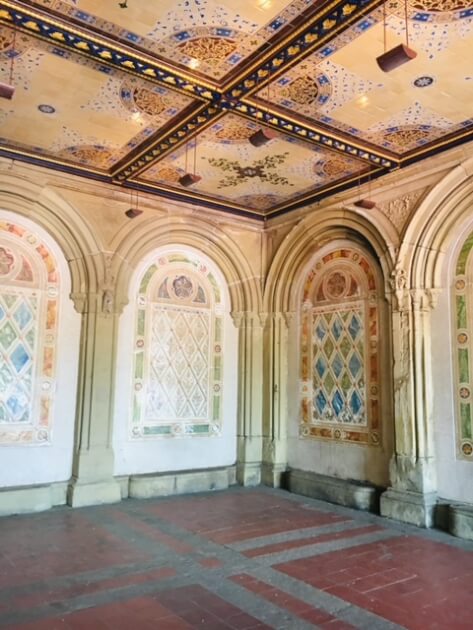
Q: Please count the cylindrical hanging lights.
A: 6